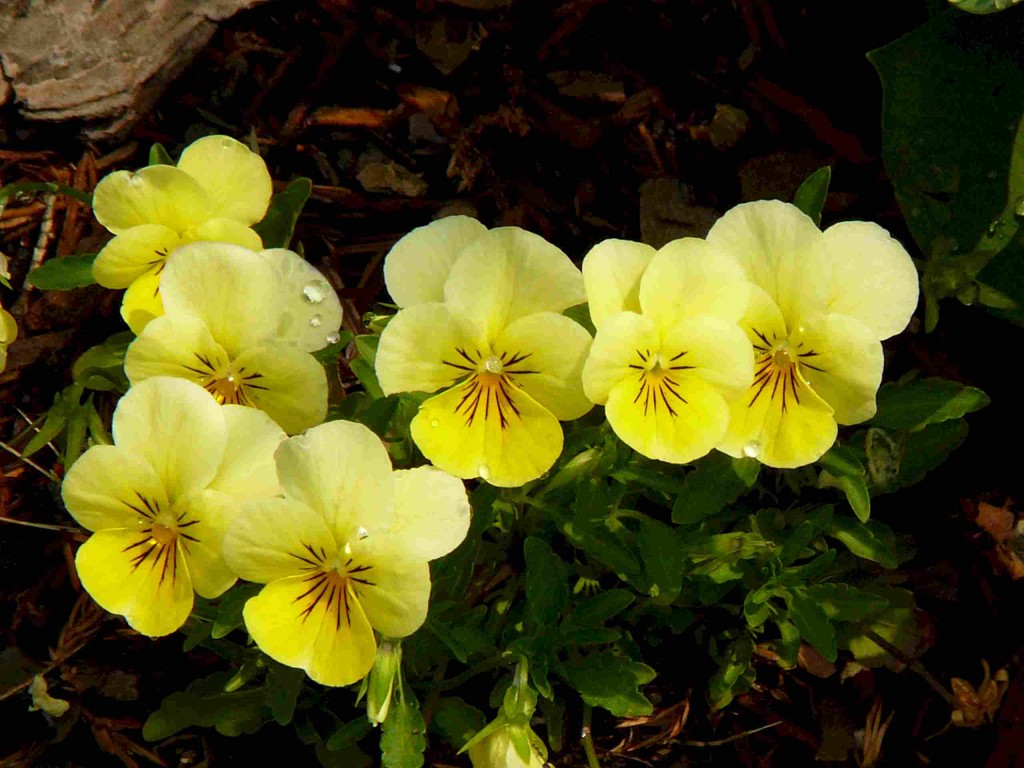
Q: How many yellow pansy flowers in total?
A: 7